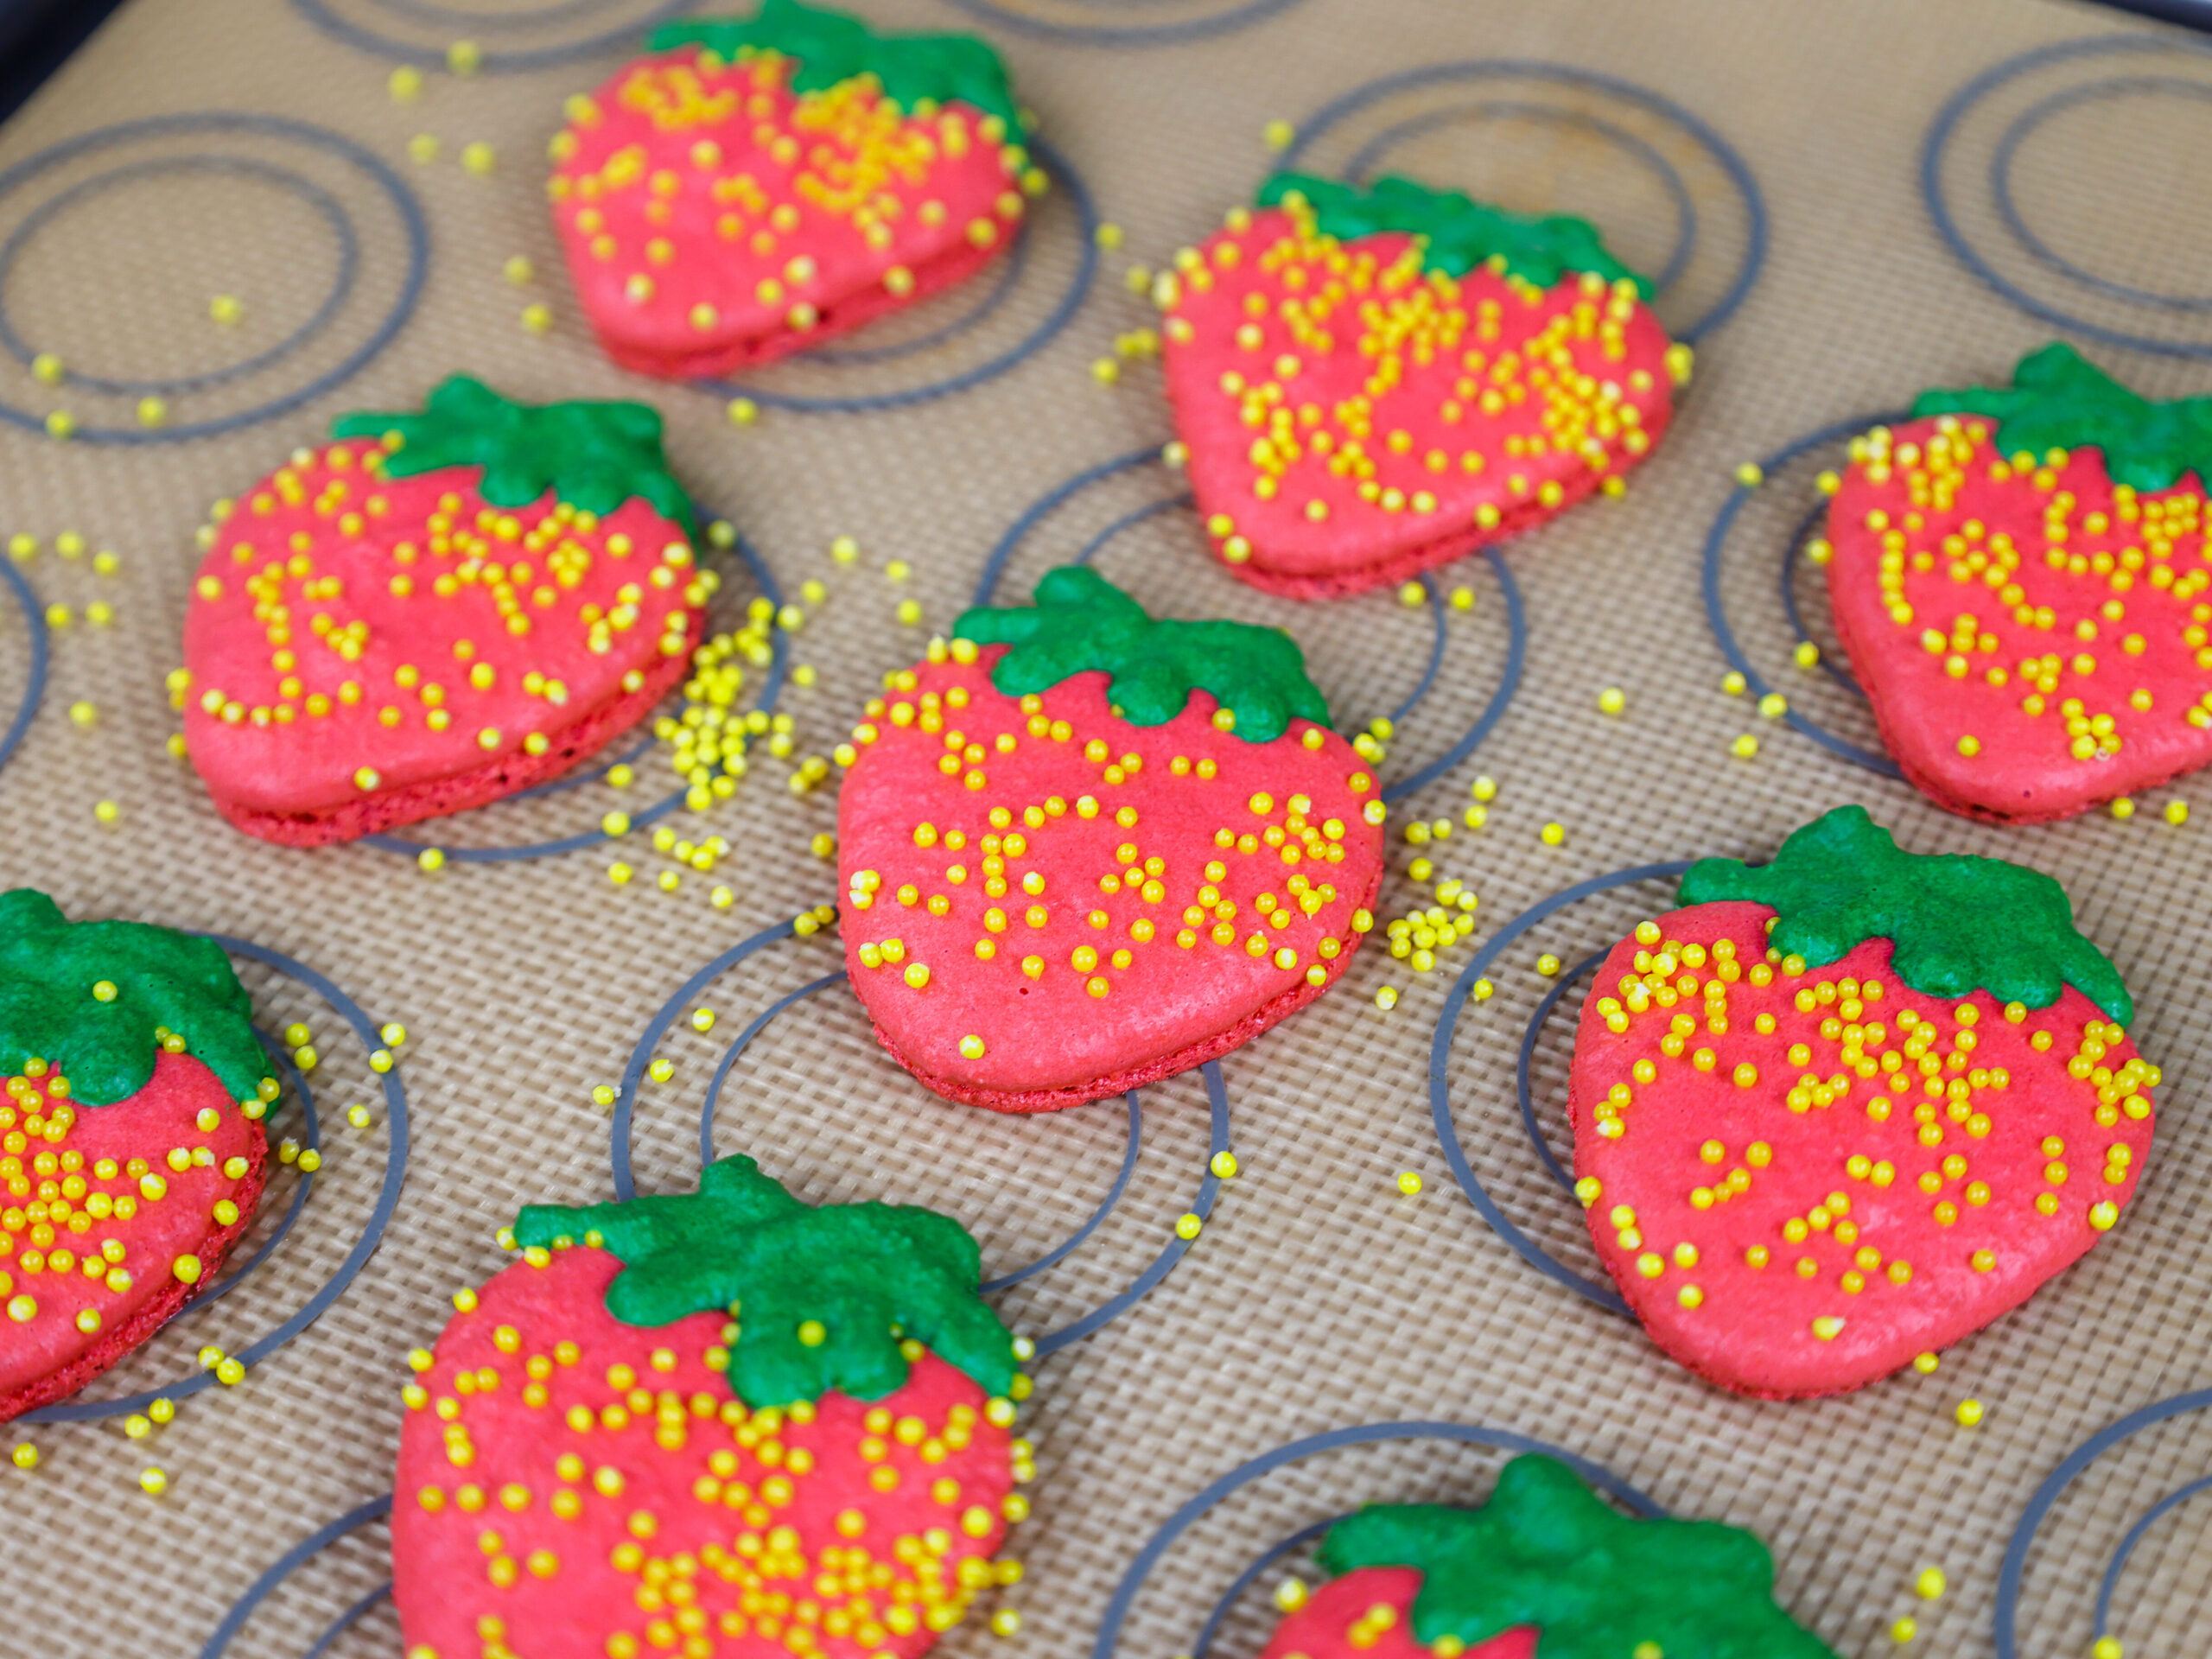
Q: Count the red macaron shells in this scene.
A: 9